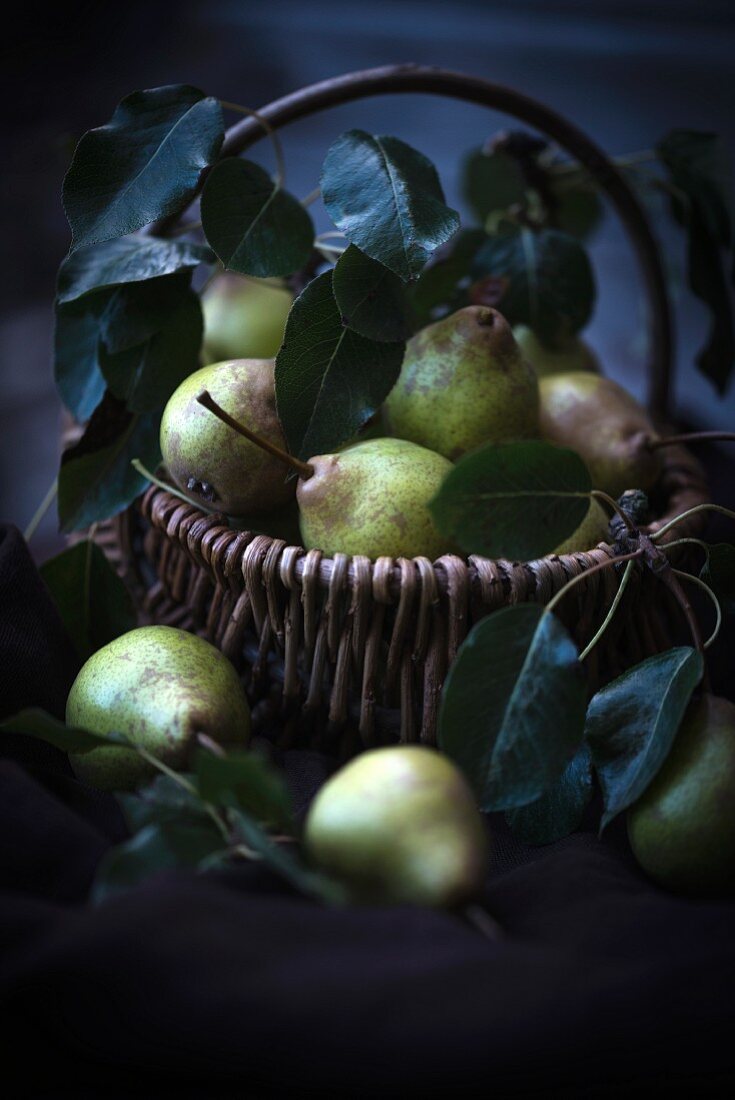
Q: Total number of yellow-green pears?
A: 10